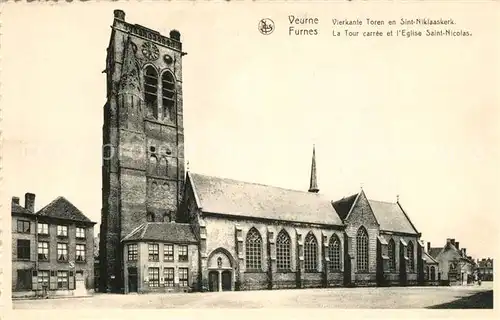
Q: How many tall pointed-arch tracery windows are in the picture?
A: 7